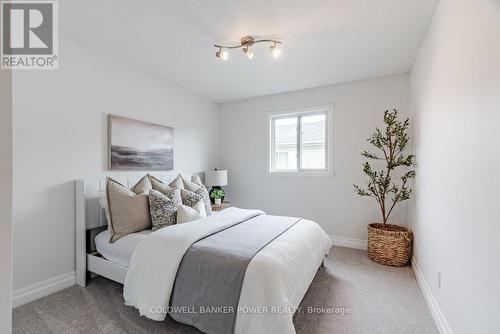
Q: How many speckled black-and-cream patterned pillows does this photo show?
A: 2